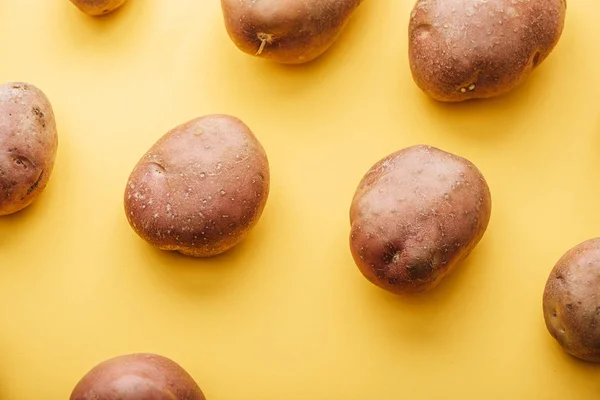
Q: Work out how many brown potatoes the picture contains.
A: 8